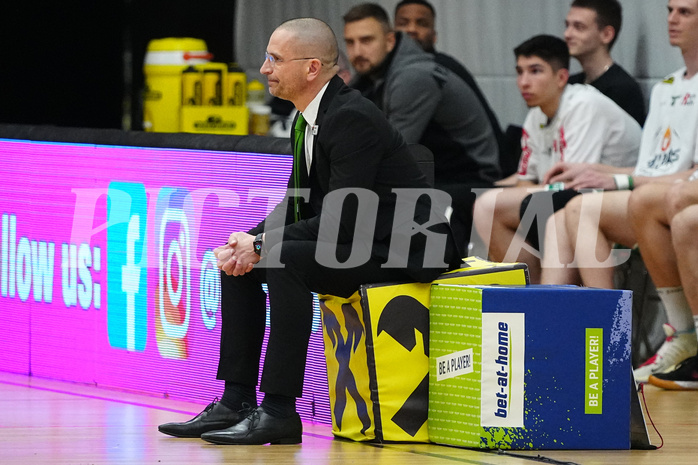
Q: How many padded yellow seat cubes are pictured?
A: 1